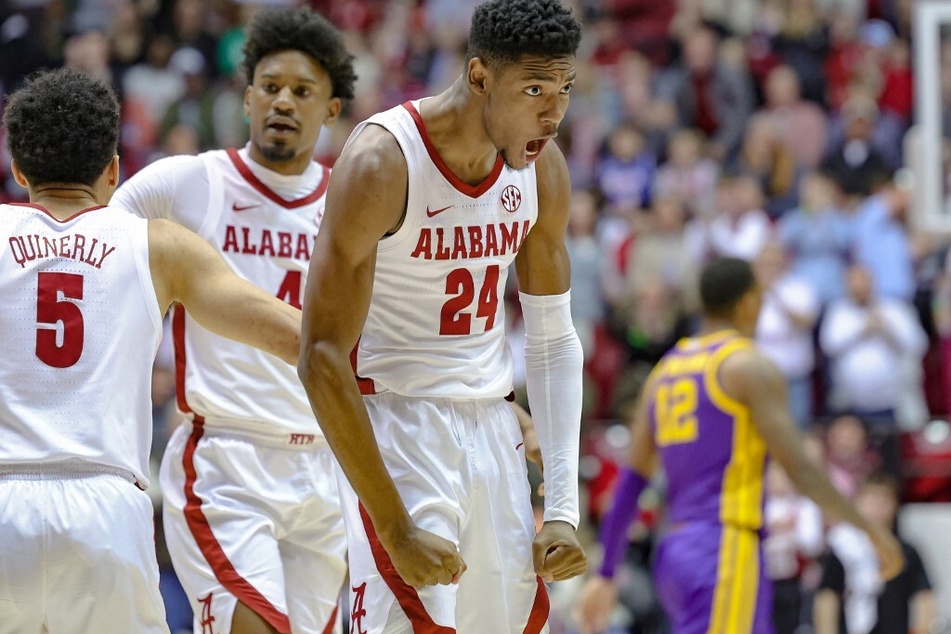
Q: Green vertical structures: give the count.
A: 0